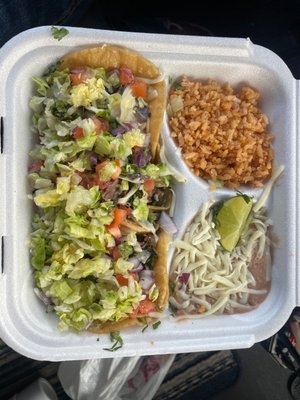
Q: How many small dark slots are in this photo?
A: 2